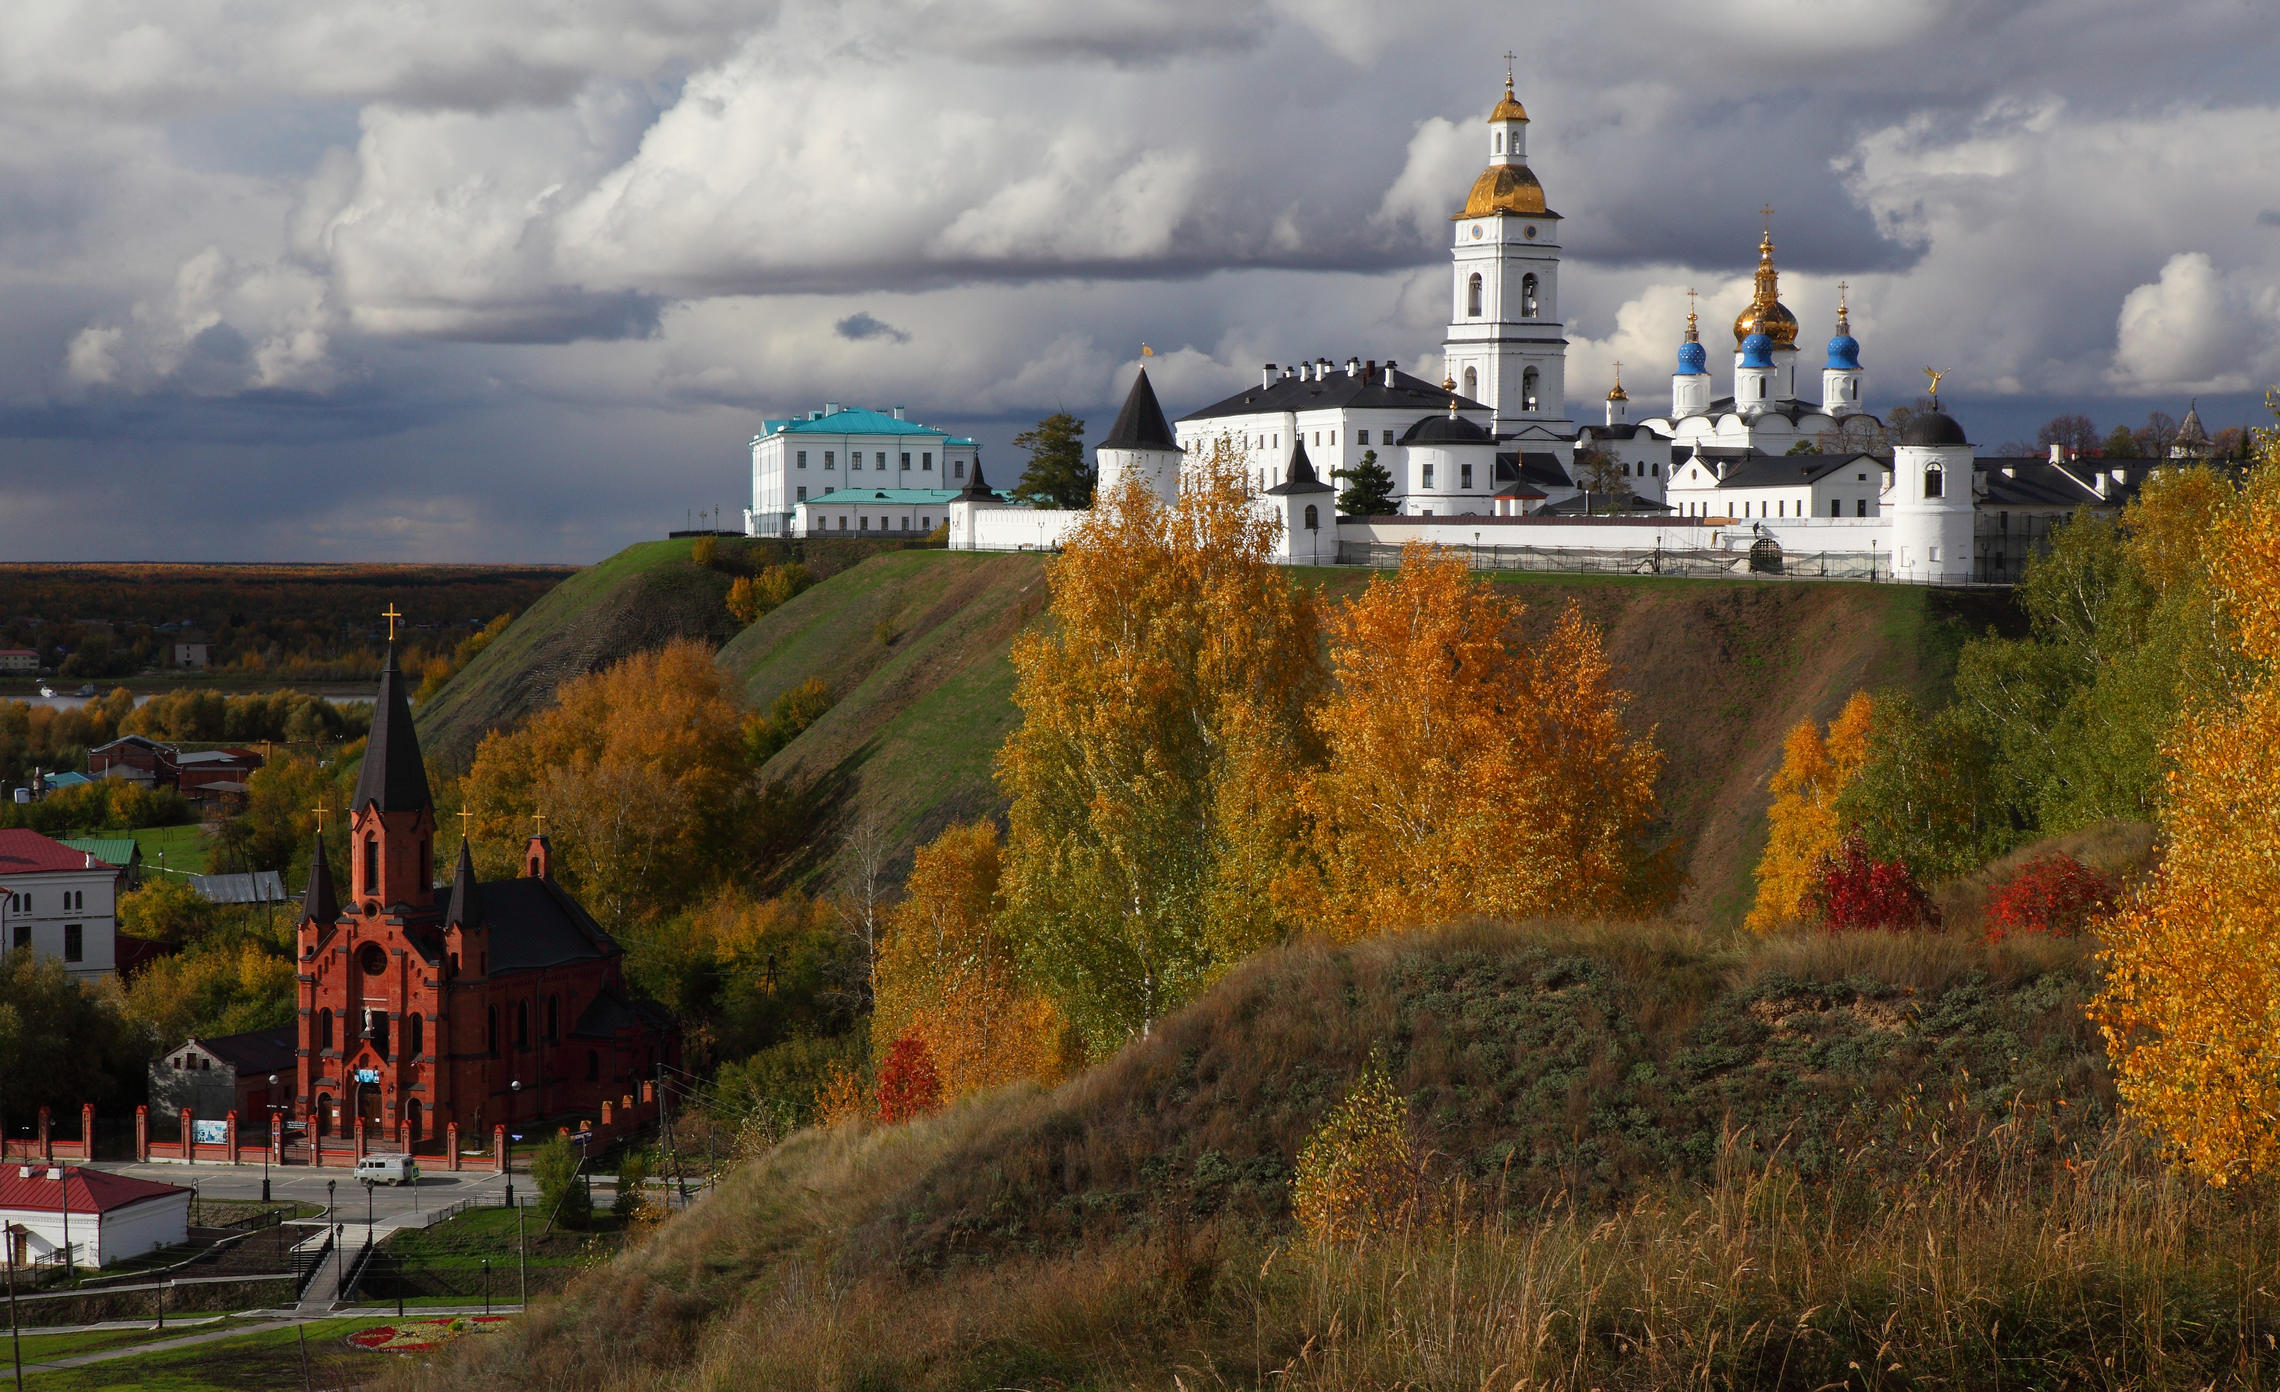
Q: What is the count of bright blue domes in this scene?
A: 3